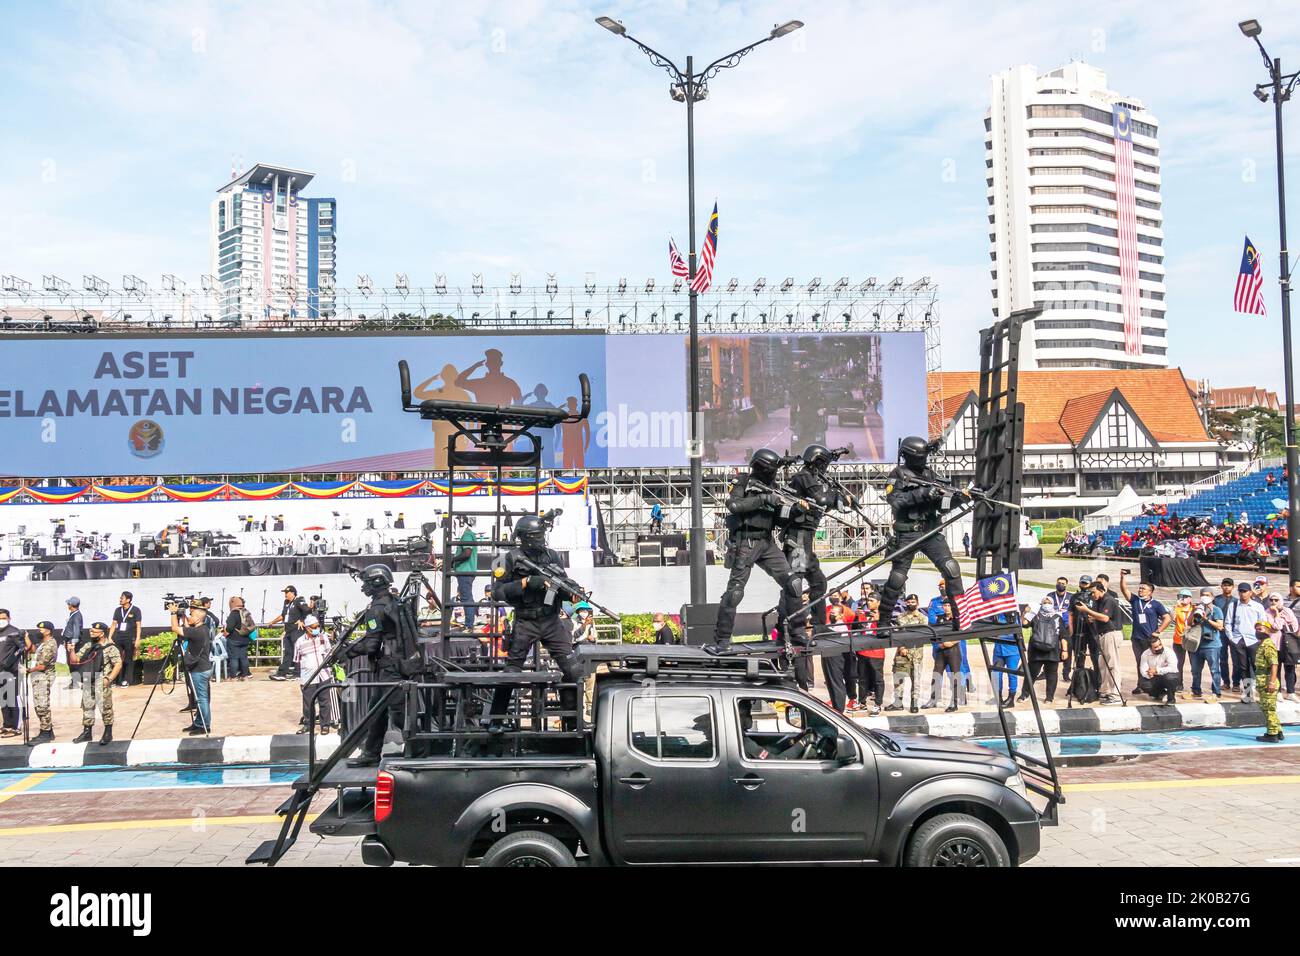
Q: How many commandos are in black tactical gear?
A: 5